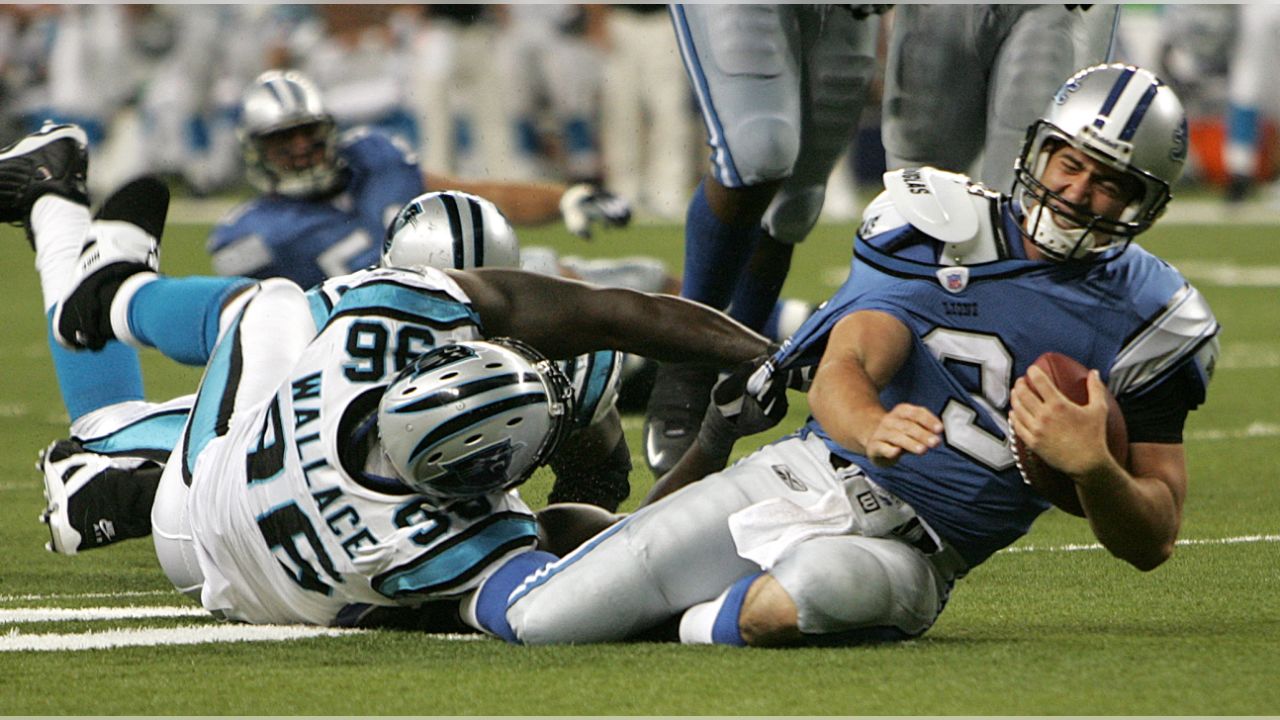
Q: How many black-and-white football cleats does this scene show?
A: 3